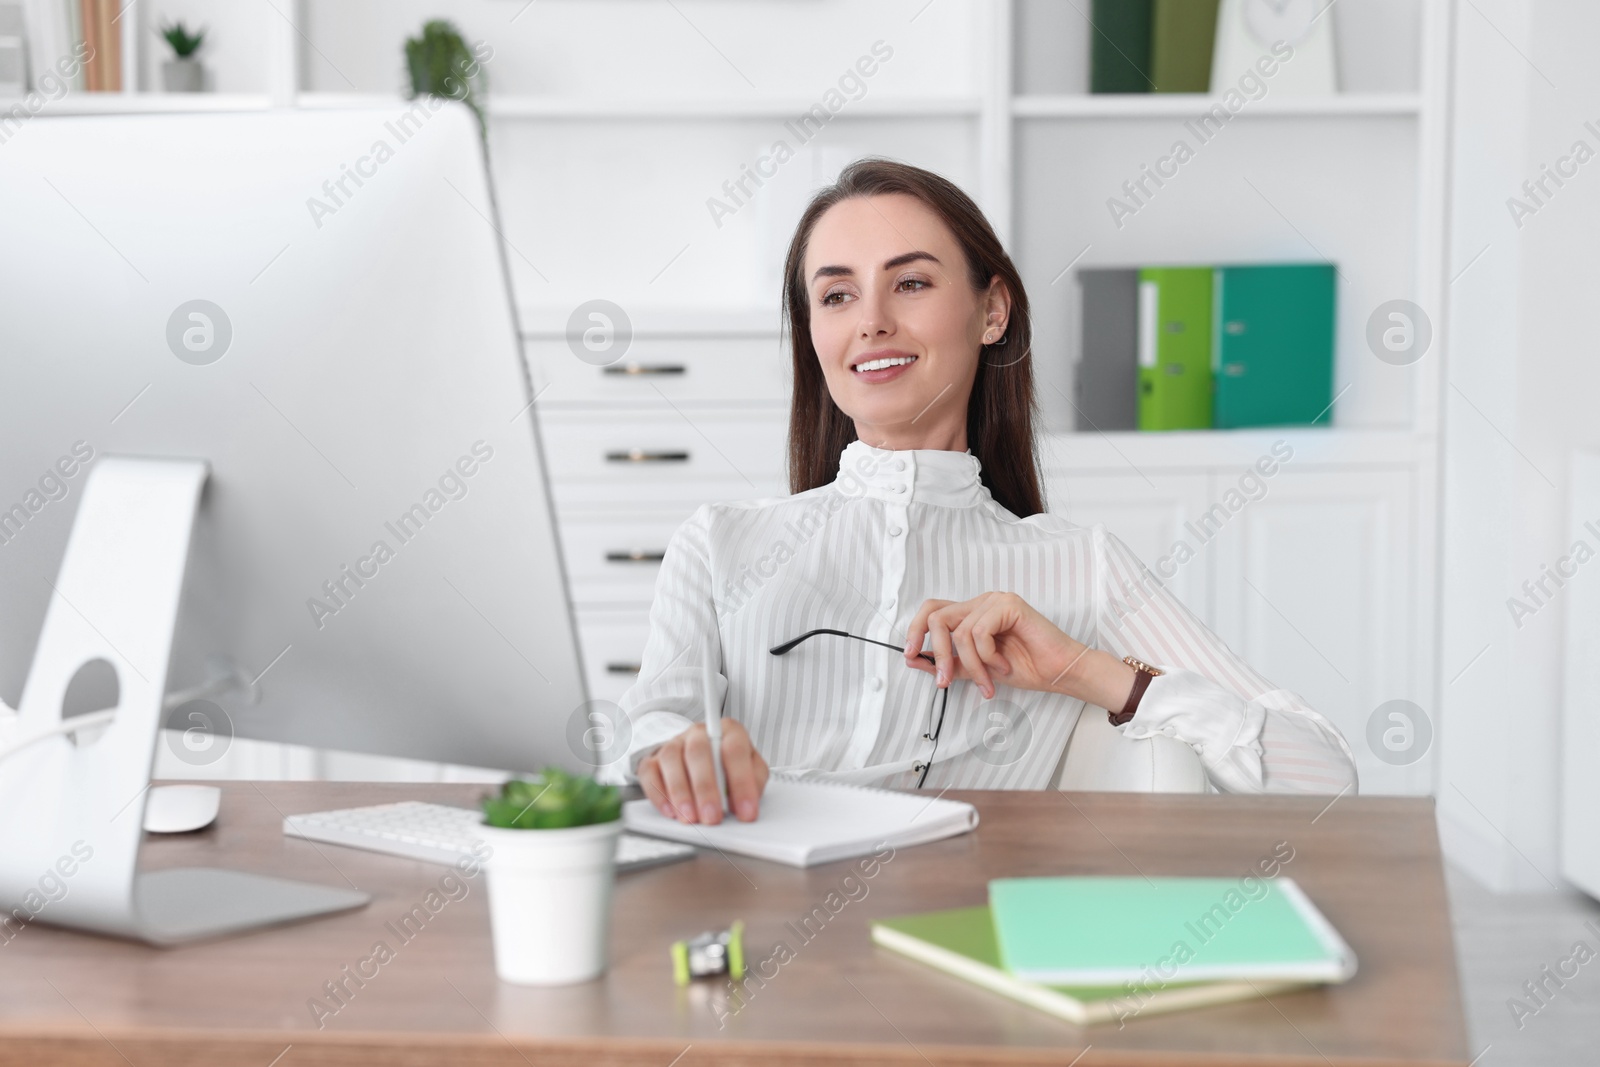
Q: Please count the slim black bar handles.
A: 4